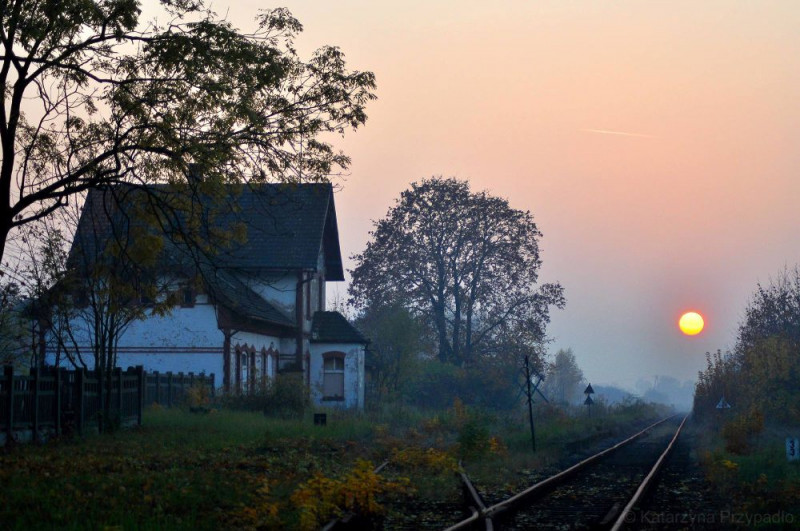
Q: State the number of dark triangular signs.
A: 2